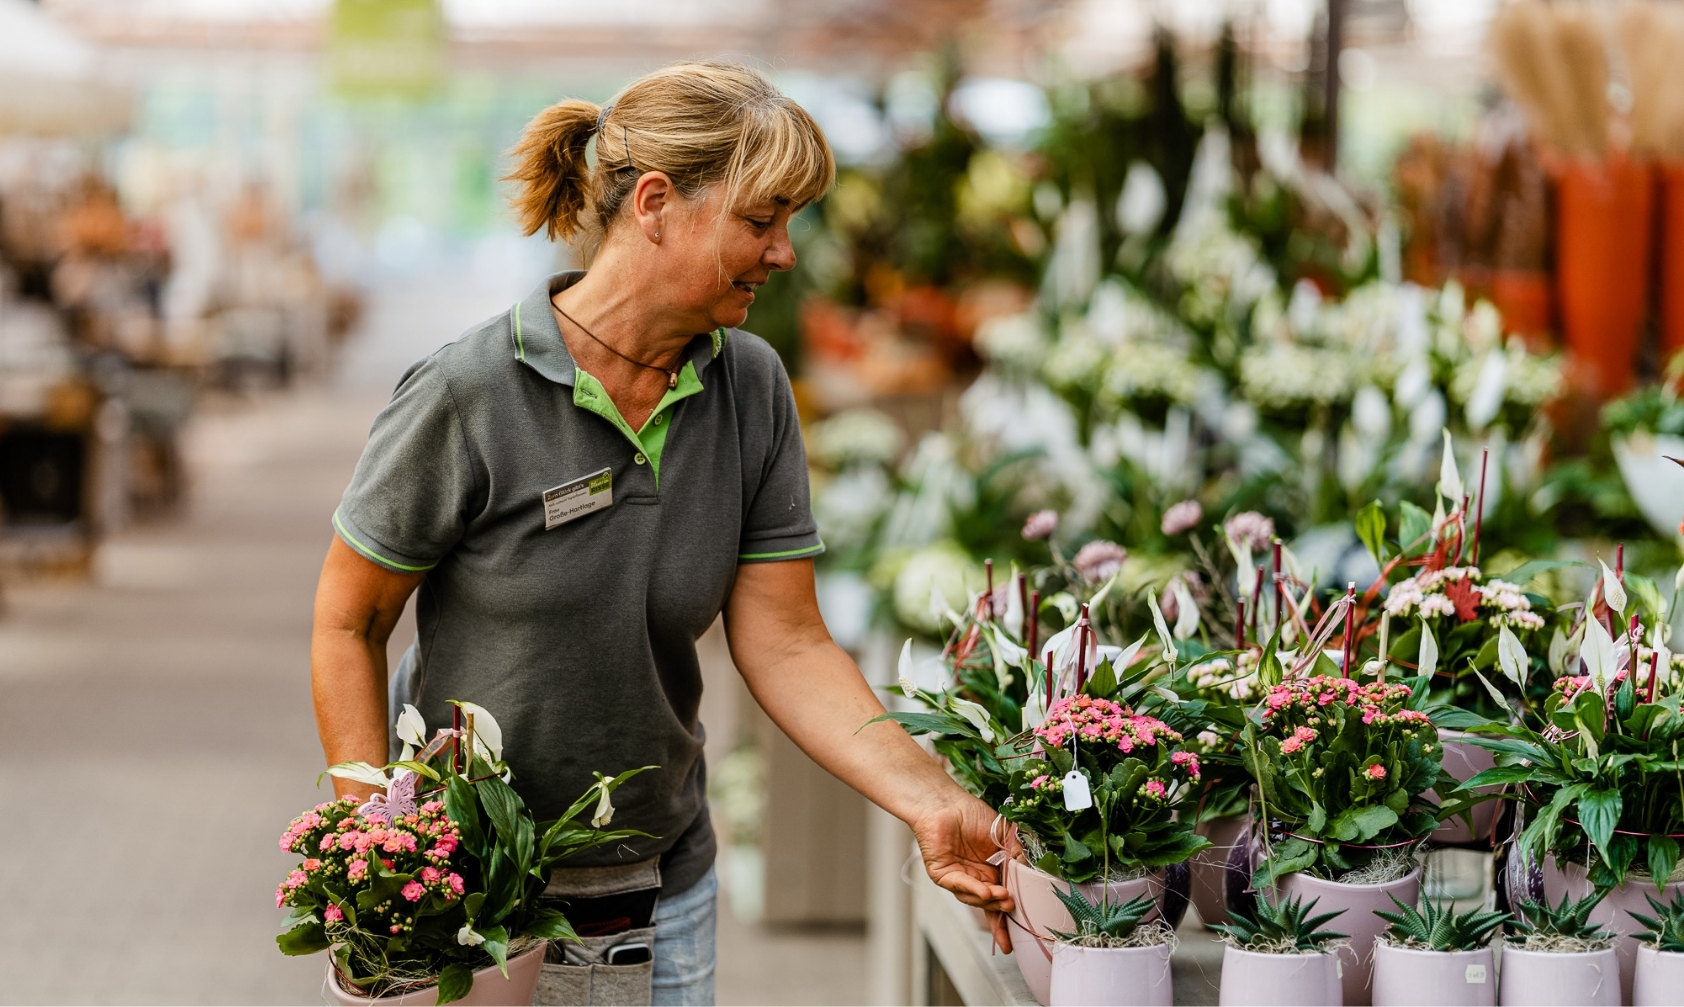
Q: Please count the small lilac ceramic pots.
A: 5